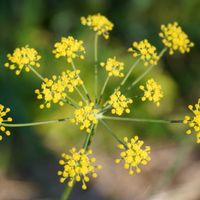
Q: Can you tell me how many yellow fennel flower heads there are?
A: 15